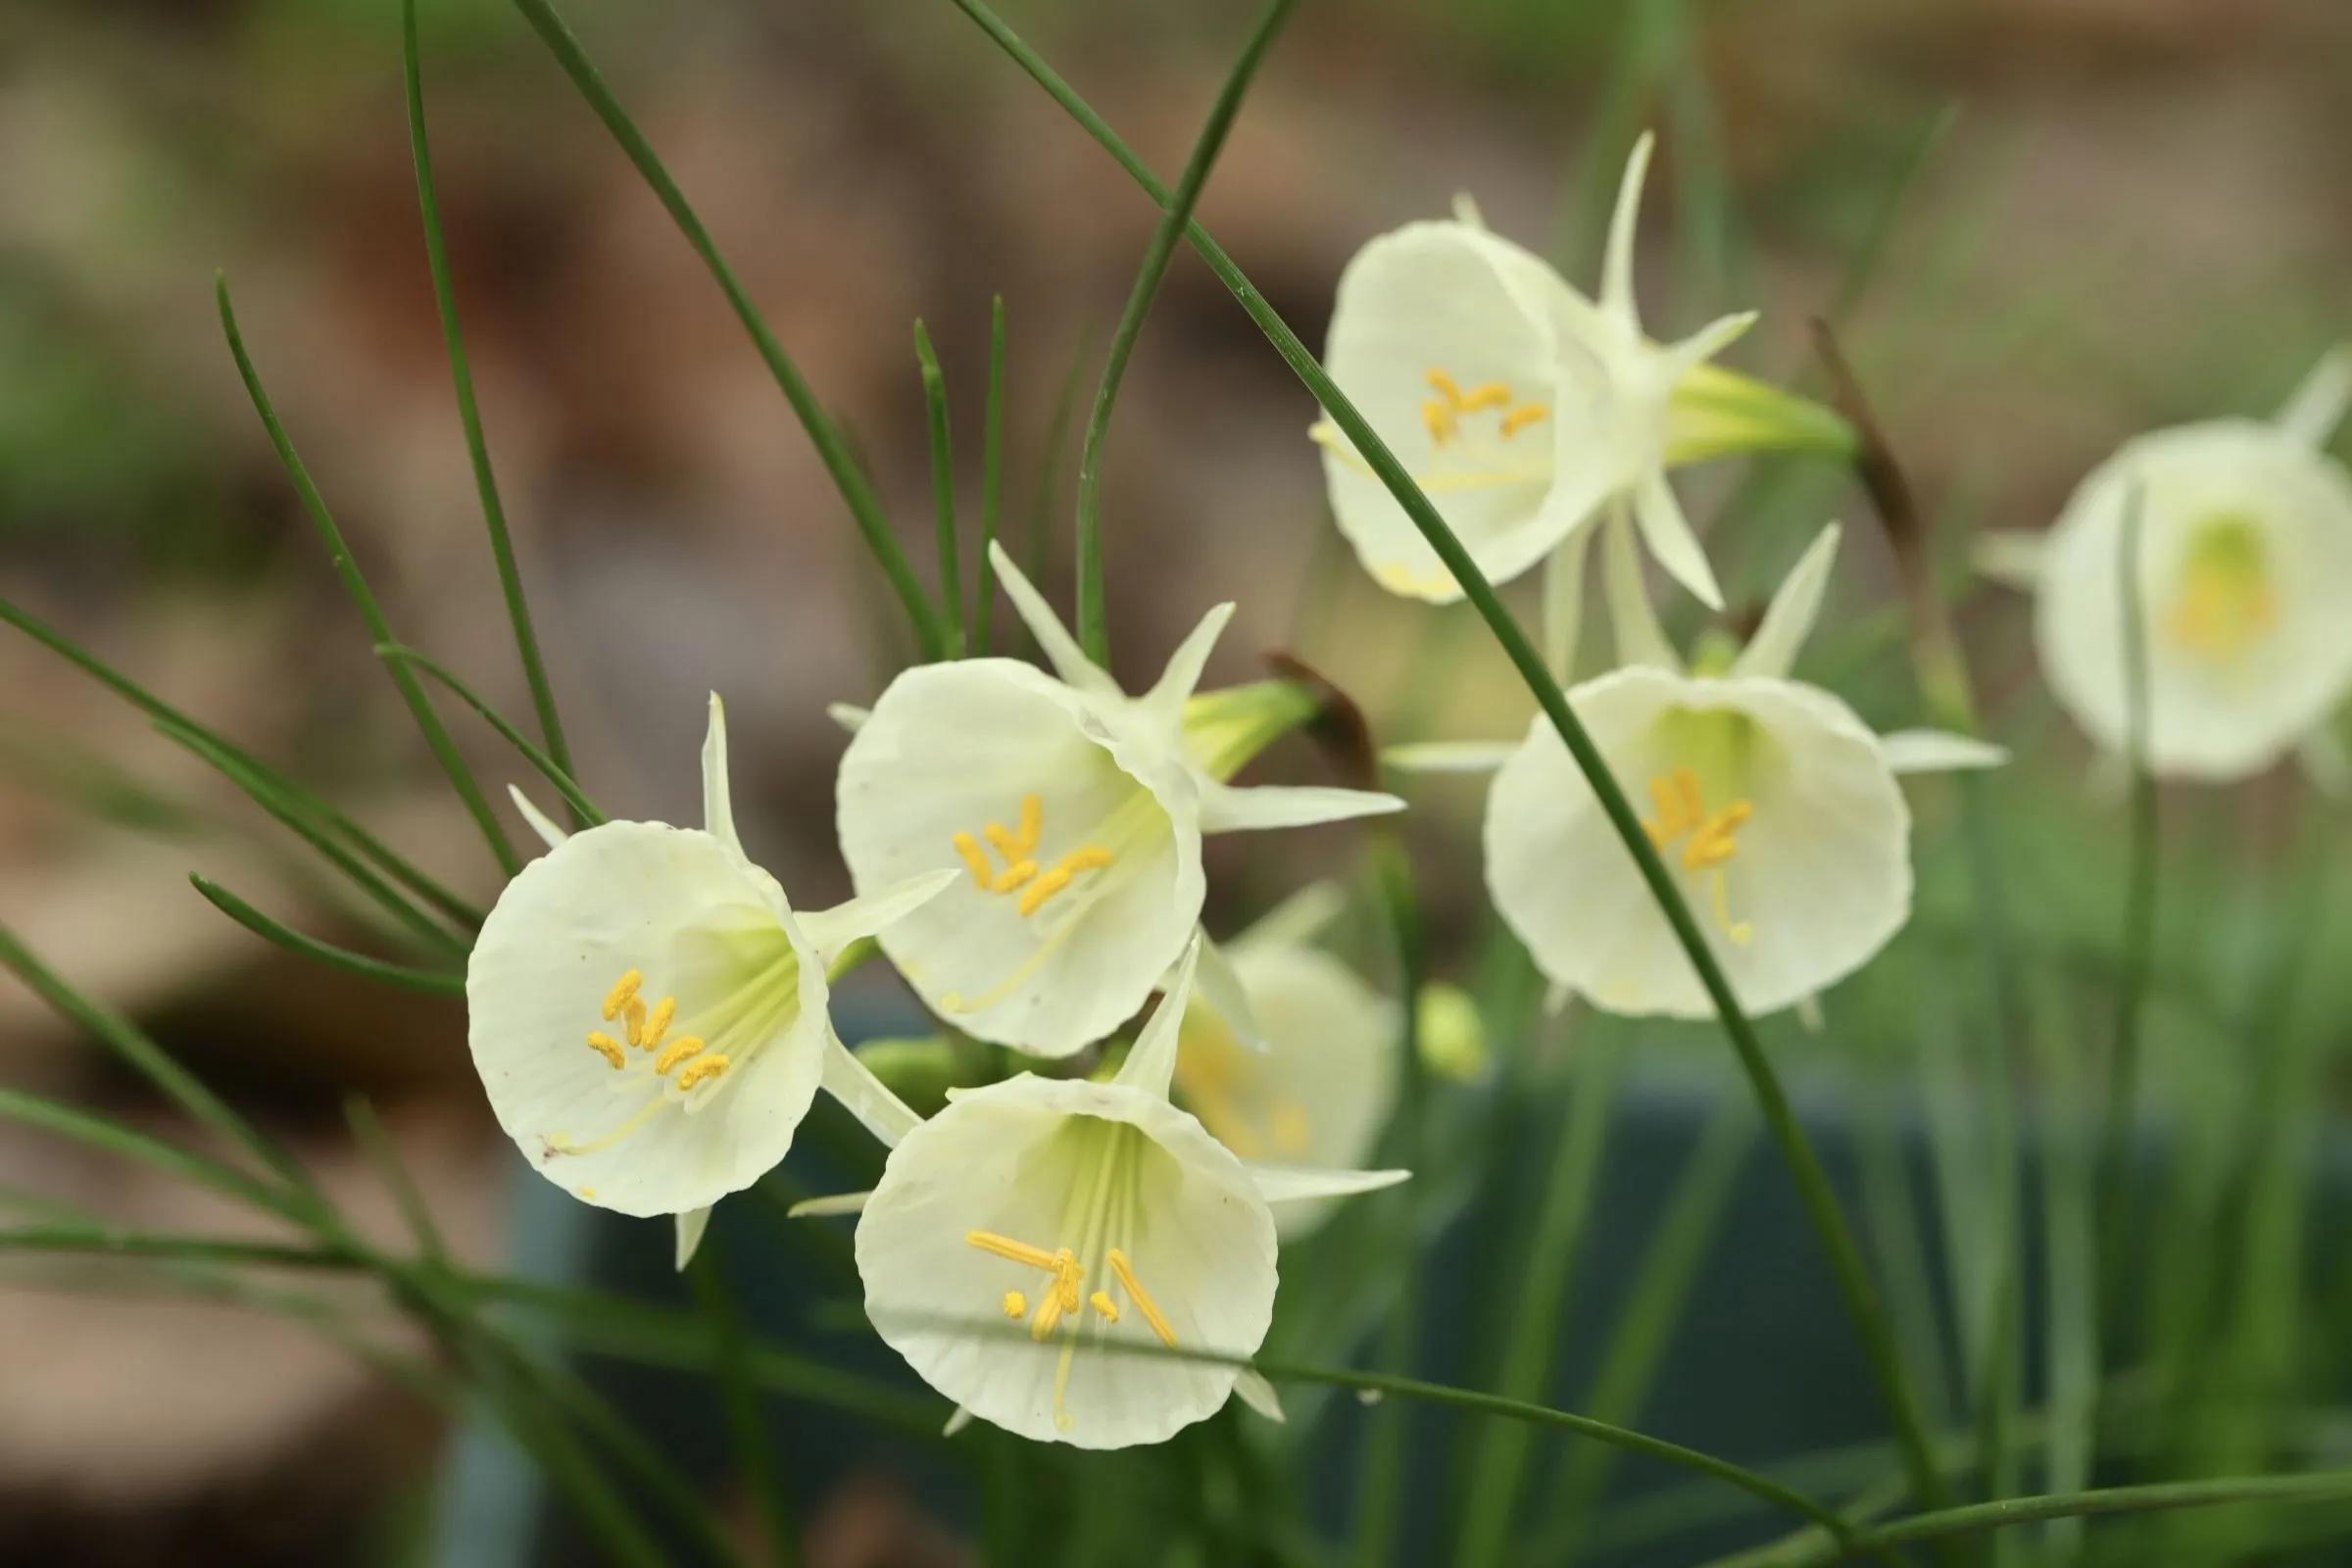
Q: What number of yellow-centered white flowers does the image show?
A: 7